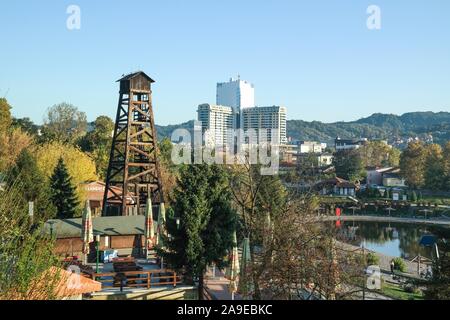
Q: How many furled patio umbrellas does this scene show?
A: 5